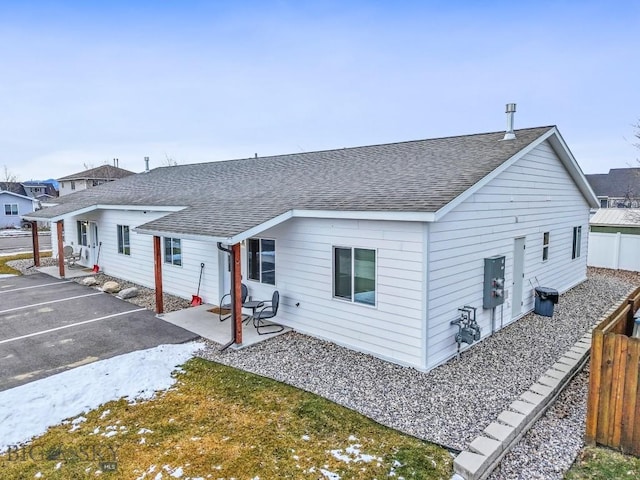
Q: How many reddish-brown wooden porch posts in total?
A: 4